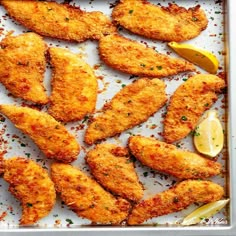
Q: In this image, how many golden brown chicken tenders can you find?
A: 13